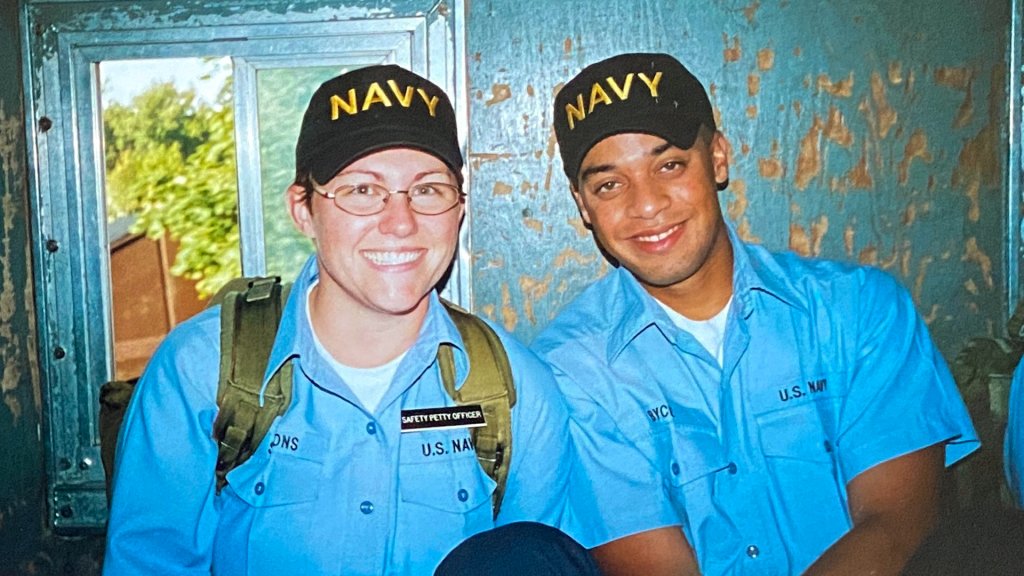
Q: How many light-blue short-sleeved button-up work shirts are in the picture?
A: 2